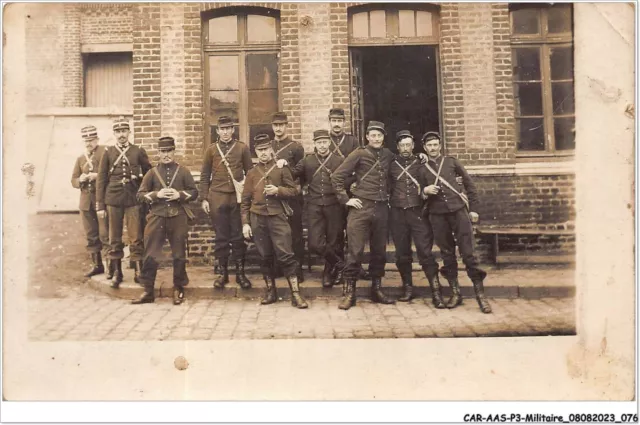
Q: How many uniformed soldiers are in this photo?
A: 11